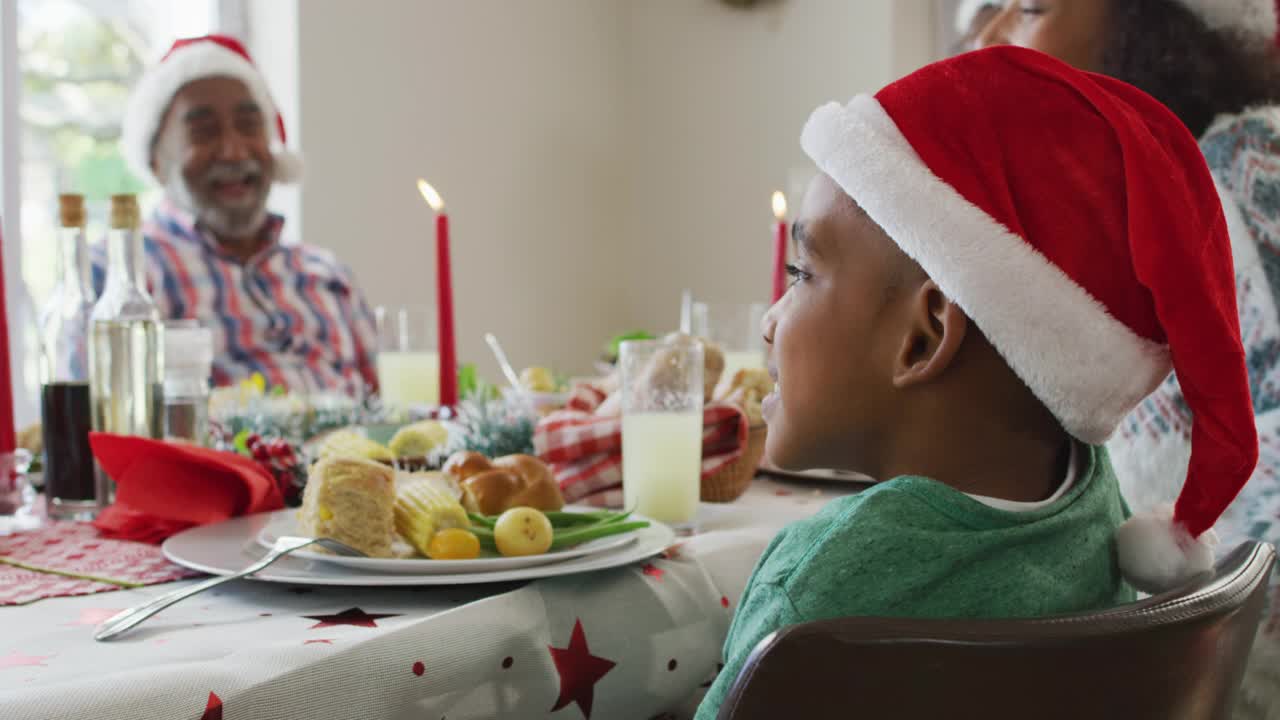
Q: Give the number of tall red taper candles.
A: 3